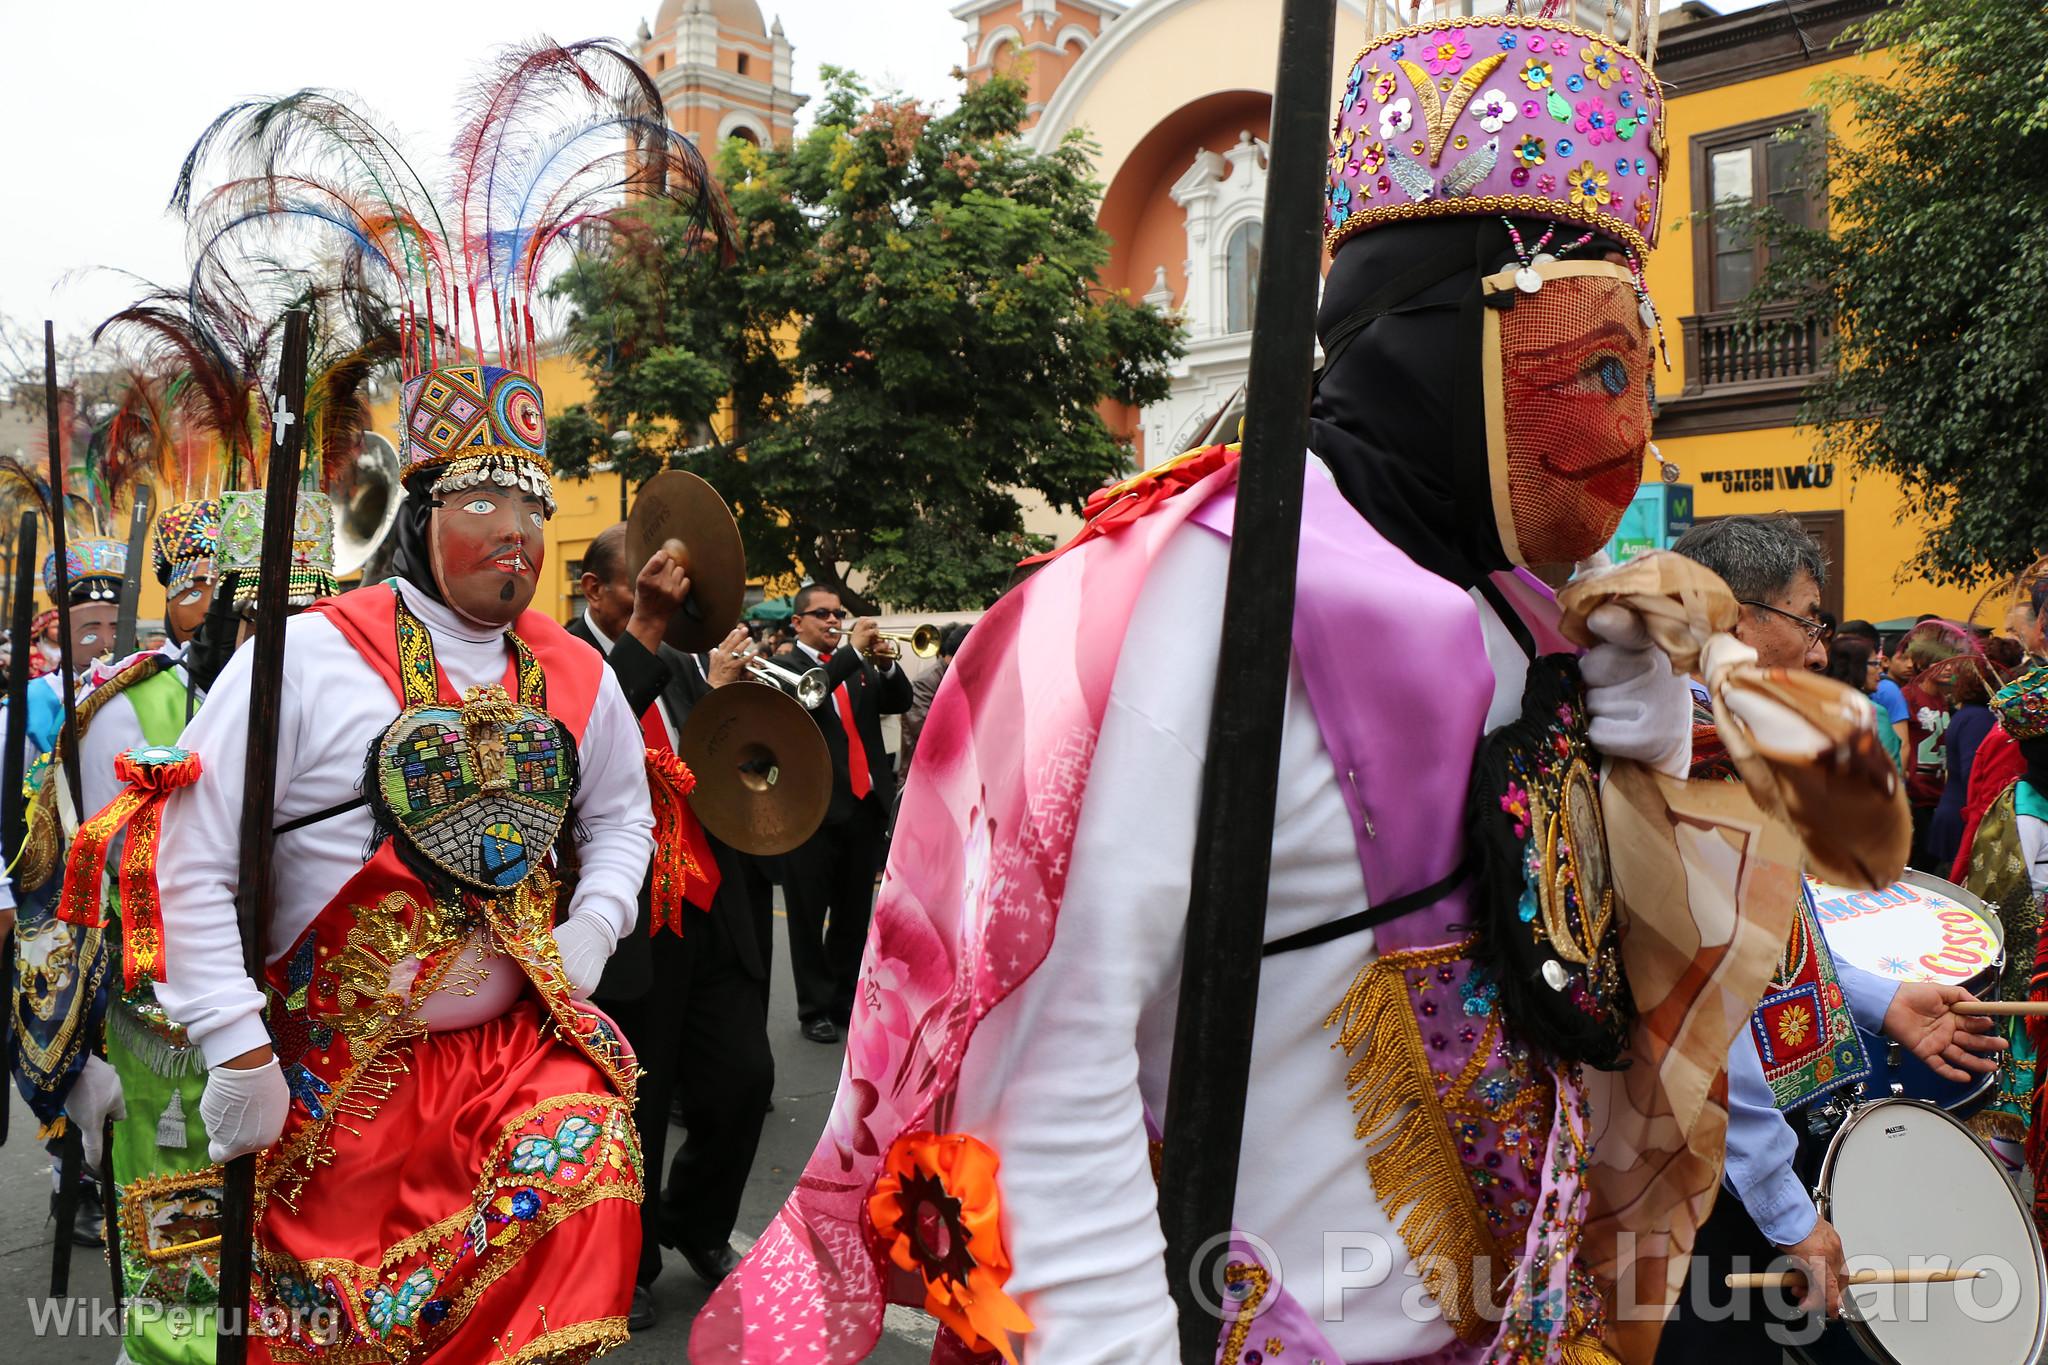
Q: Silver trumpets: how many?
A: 1